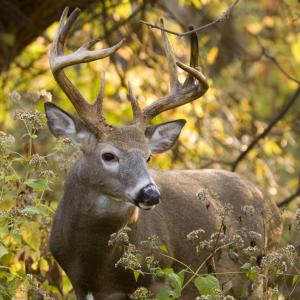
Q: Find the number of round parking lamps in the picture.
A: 0